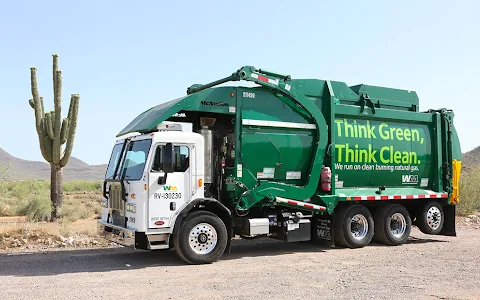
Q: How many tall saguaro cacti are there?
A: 1